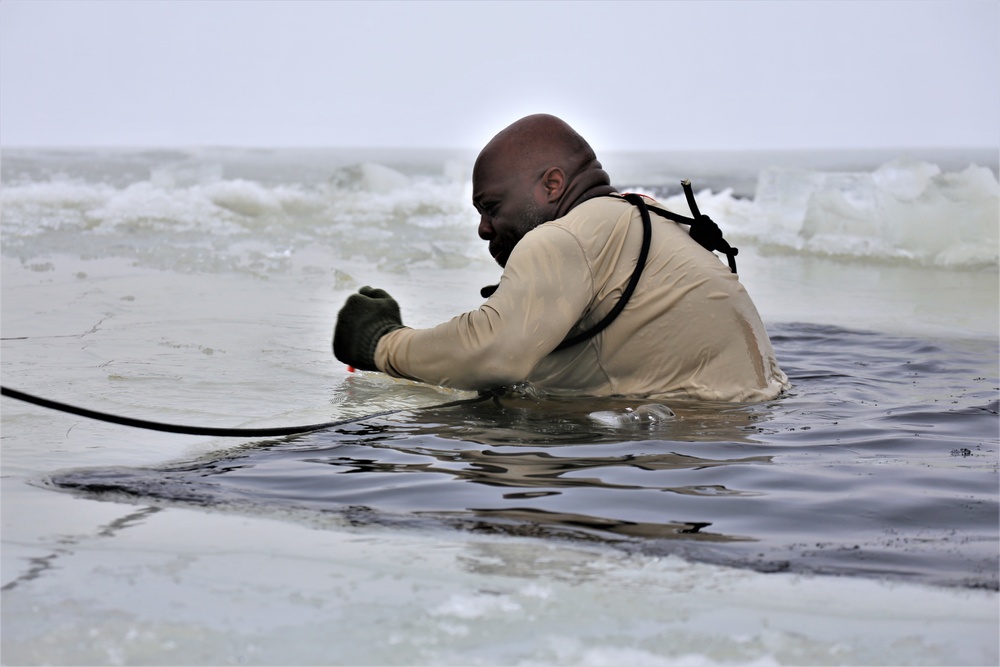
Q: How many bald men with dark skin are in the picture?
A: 1